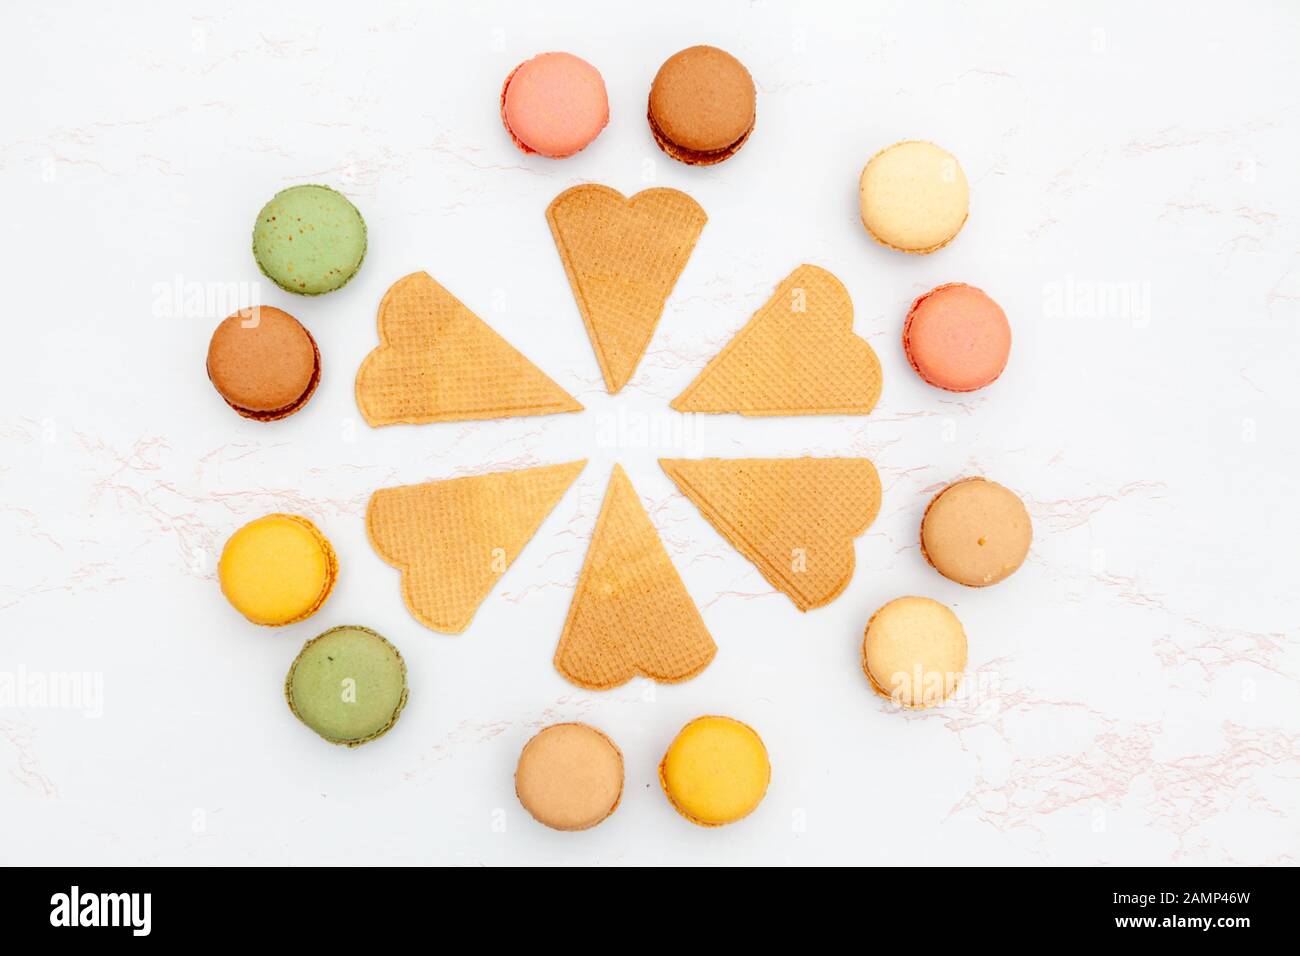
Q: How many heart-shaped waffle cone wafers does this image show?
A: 6